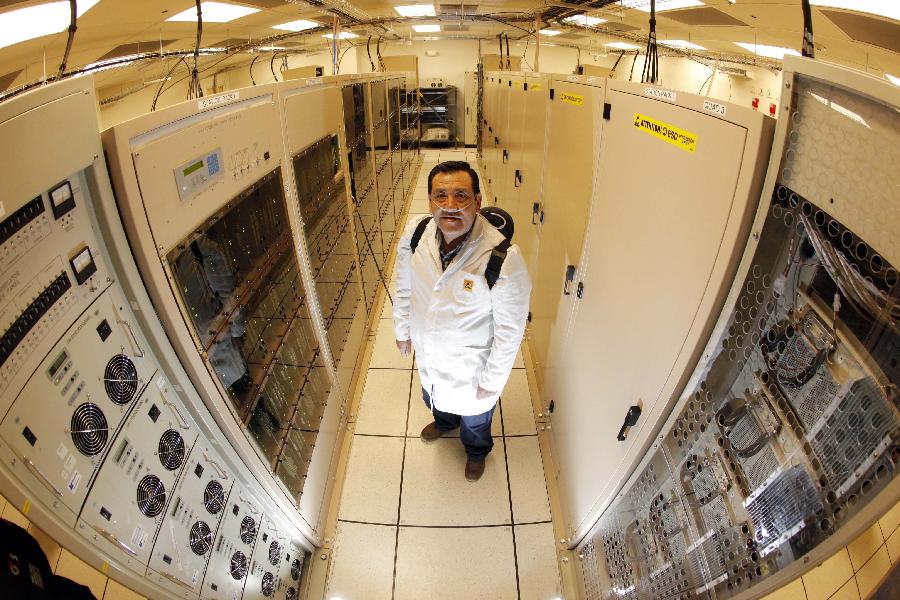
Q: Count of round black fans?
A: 12